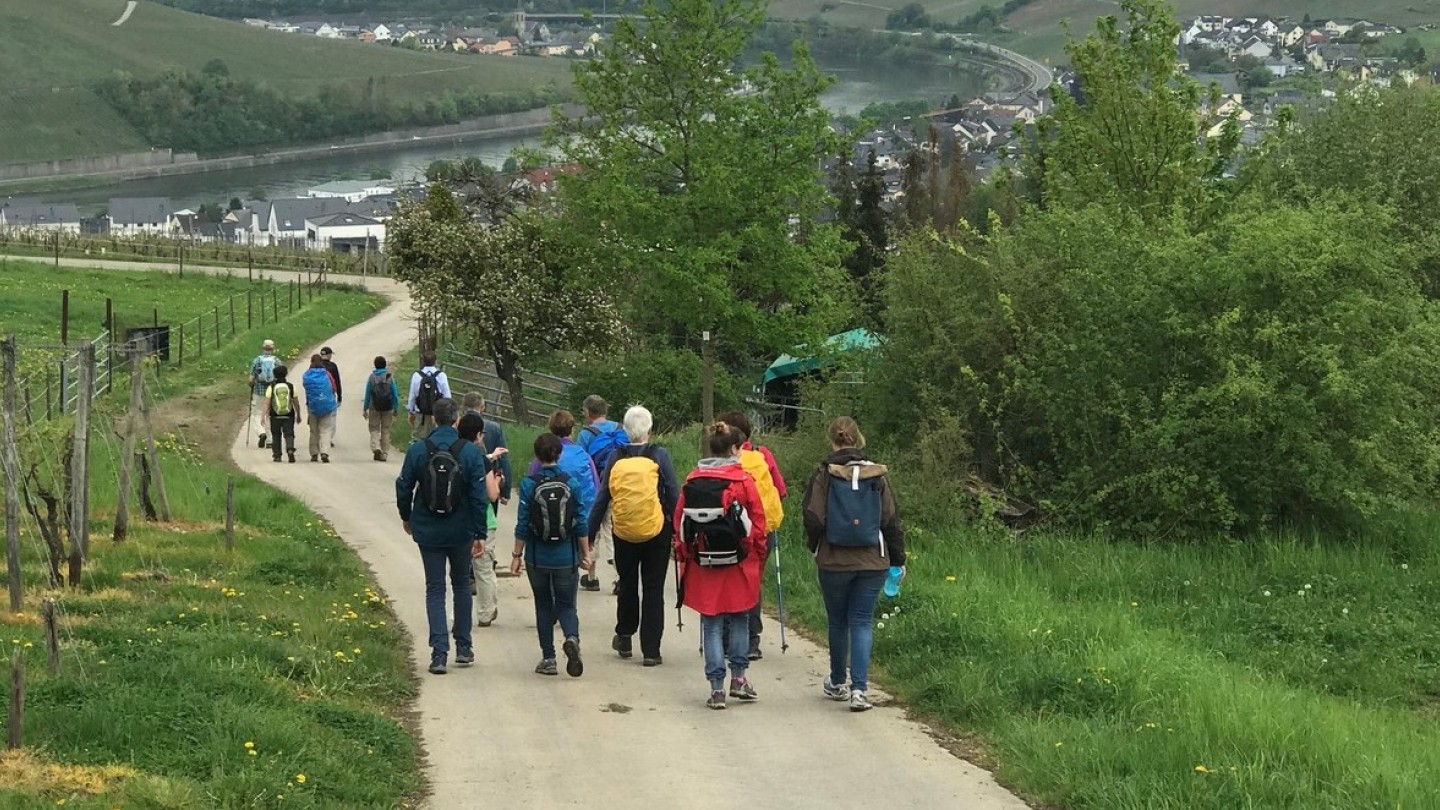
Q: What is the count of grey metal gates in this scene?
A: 2